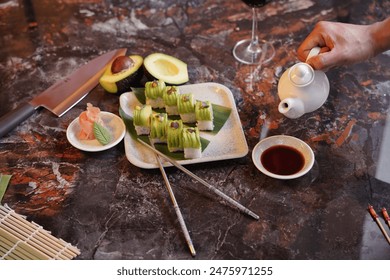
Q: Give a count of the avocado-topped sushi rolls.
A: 8